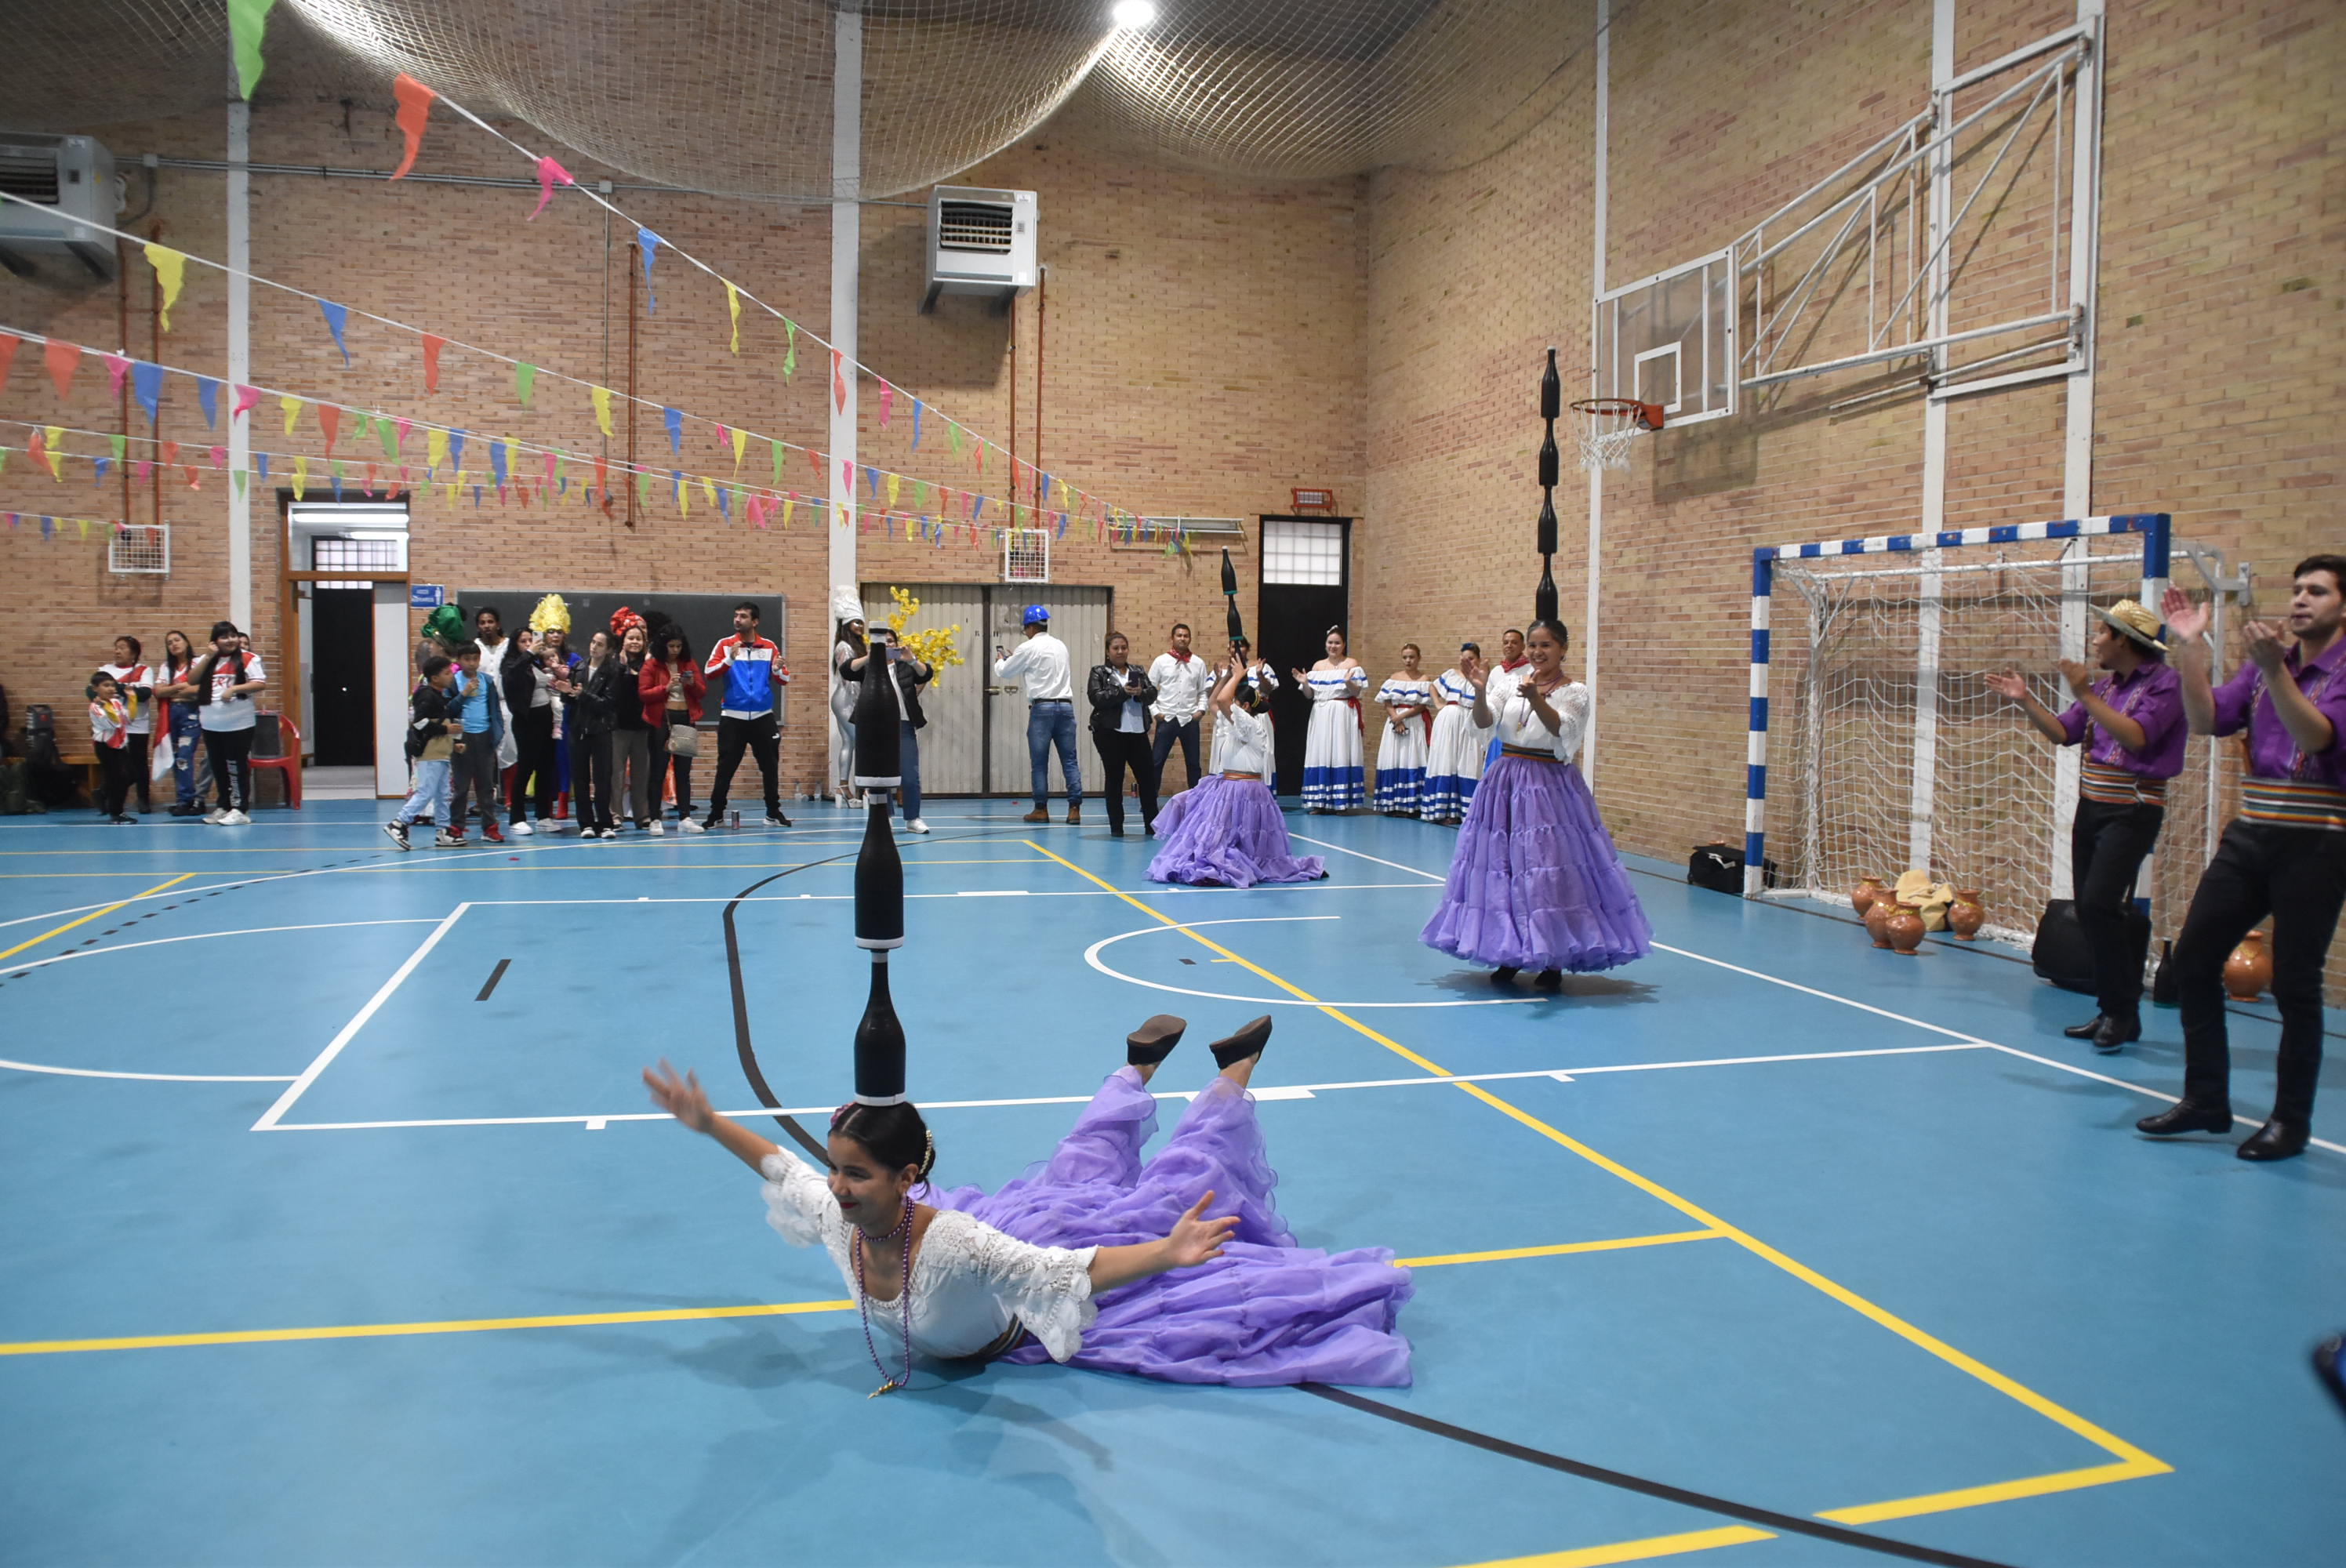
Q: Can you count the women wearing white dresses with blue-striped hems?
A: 4